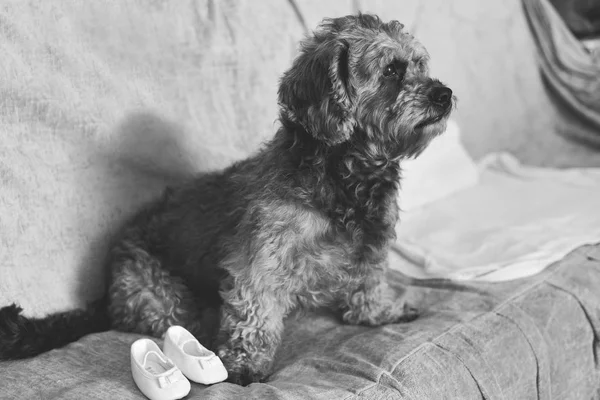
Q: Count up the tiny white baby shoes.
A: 2